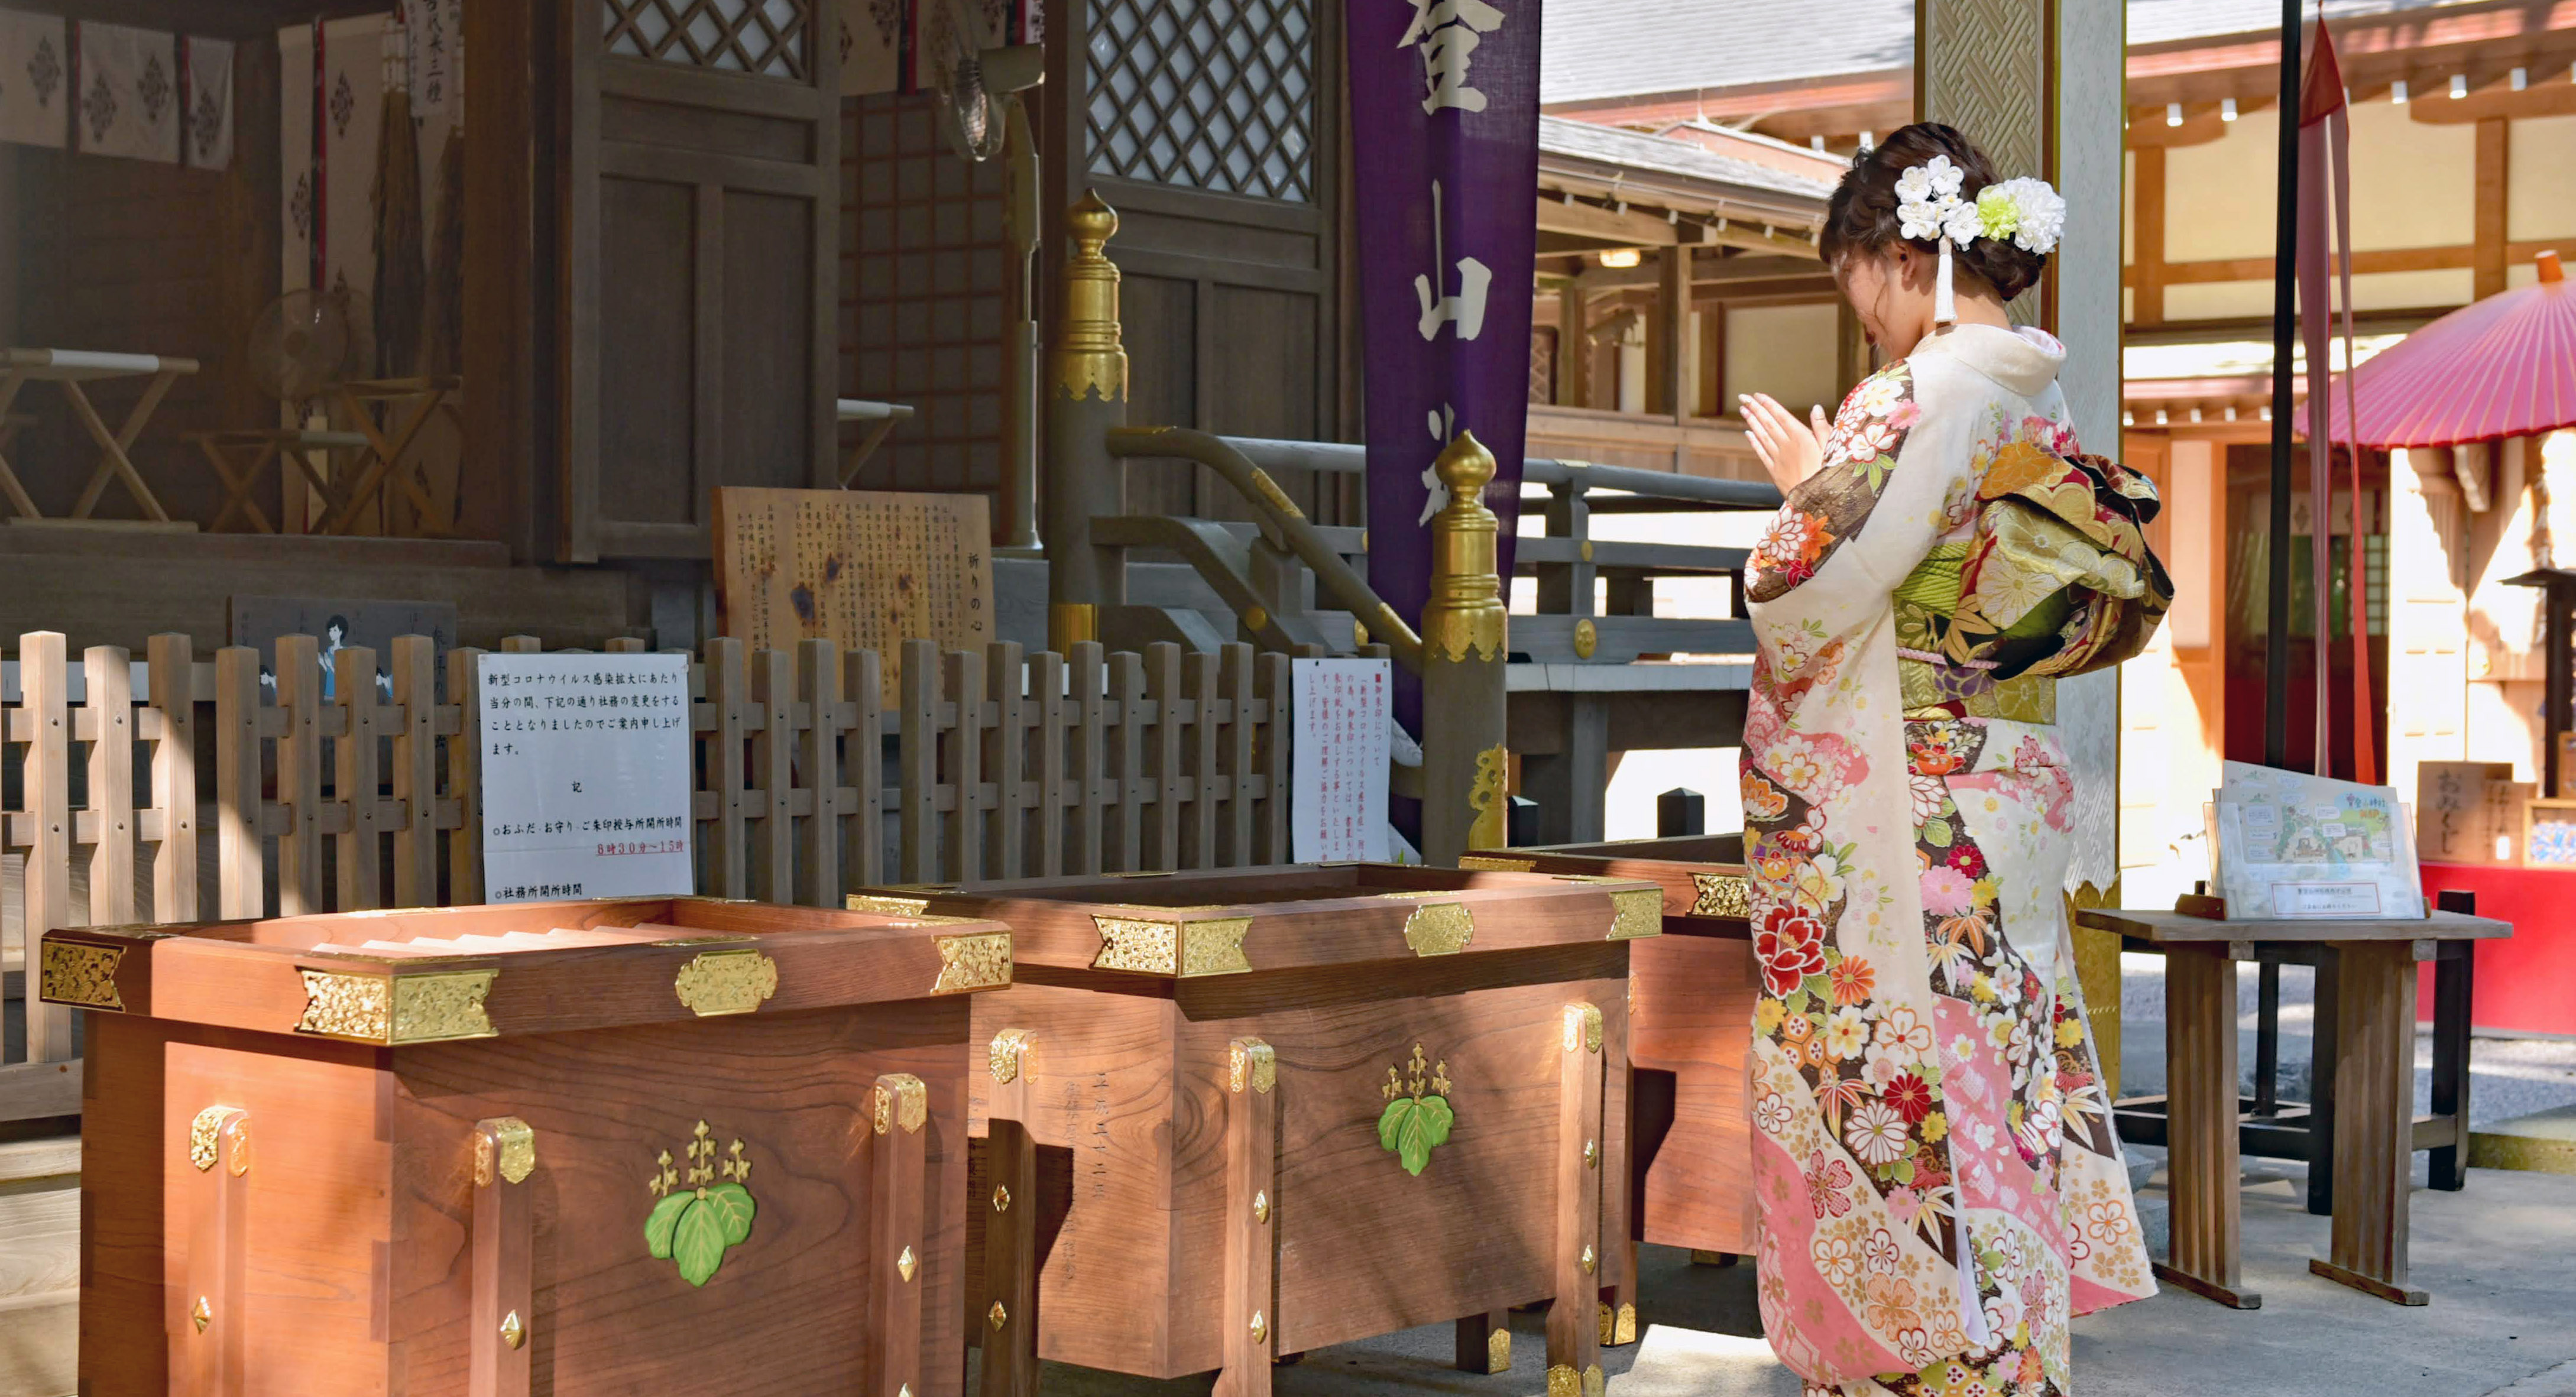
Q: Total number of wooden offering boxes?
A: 3